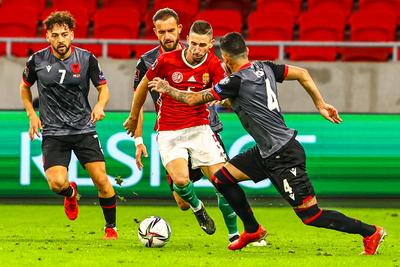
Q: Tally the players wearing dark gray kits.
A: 3